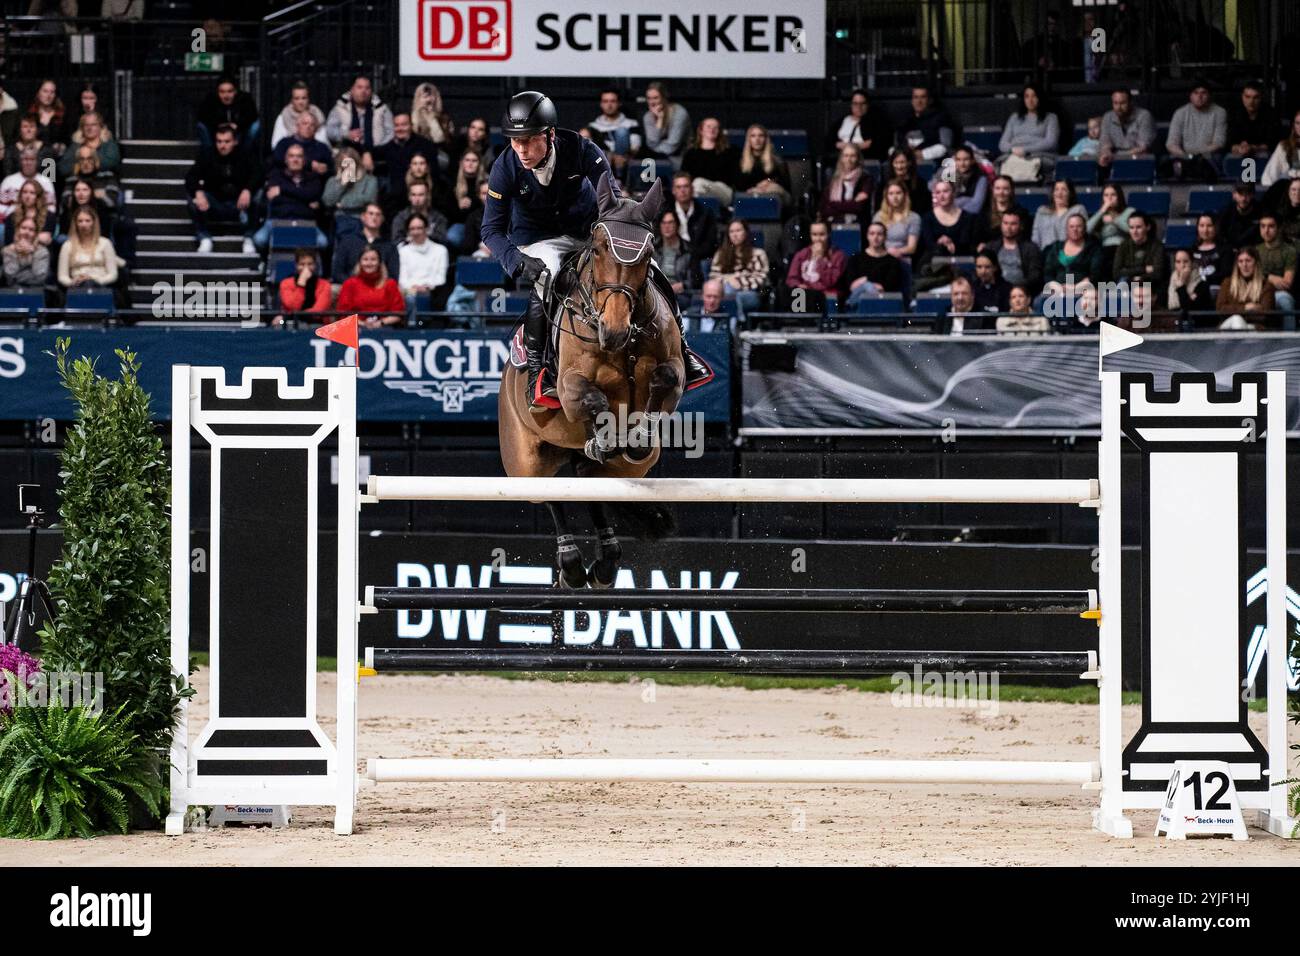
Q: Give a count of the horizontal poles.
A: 4